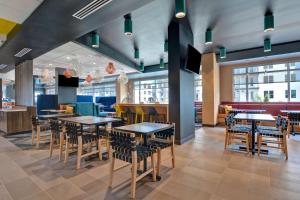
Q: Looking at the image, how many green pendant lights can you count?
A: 11